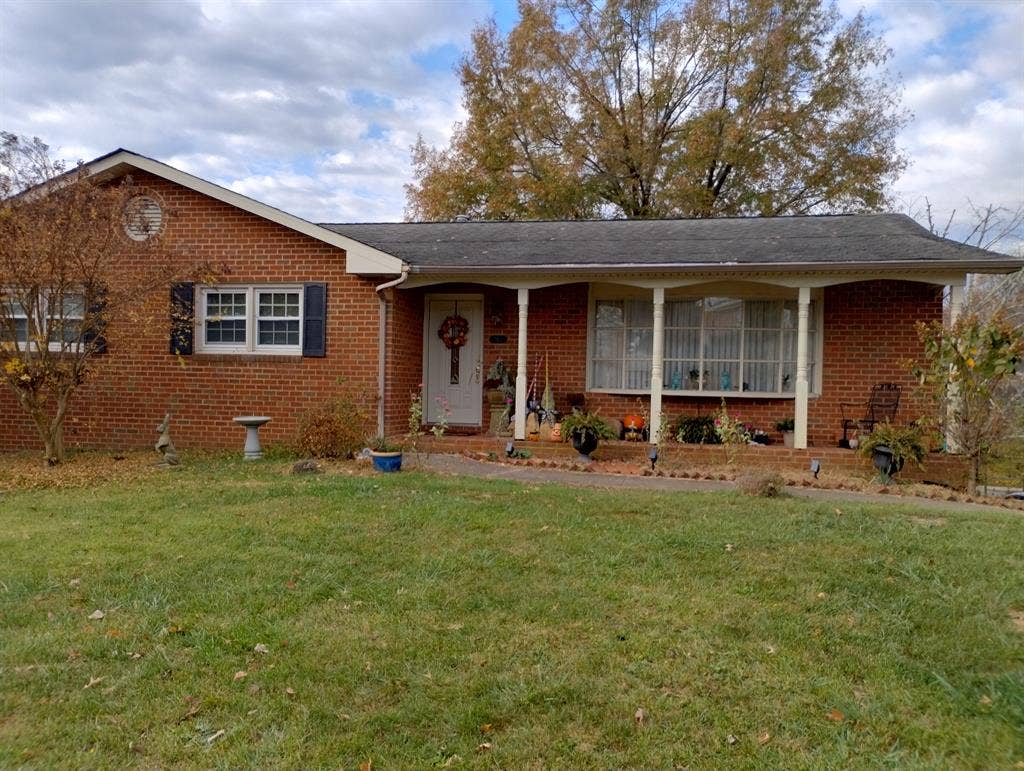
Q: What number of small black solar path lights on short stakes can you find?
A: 3